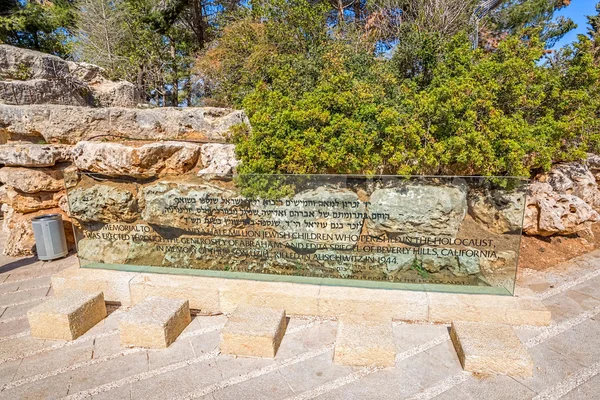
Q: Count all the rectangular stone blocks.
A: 5